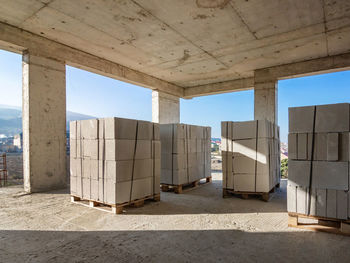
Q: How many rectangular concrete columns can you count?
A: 3